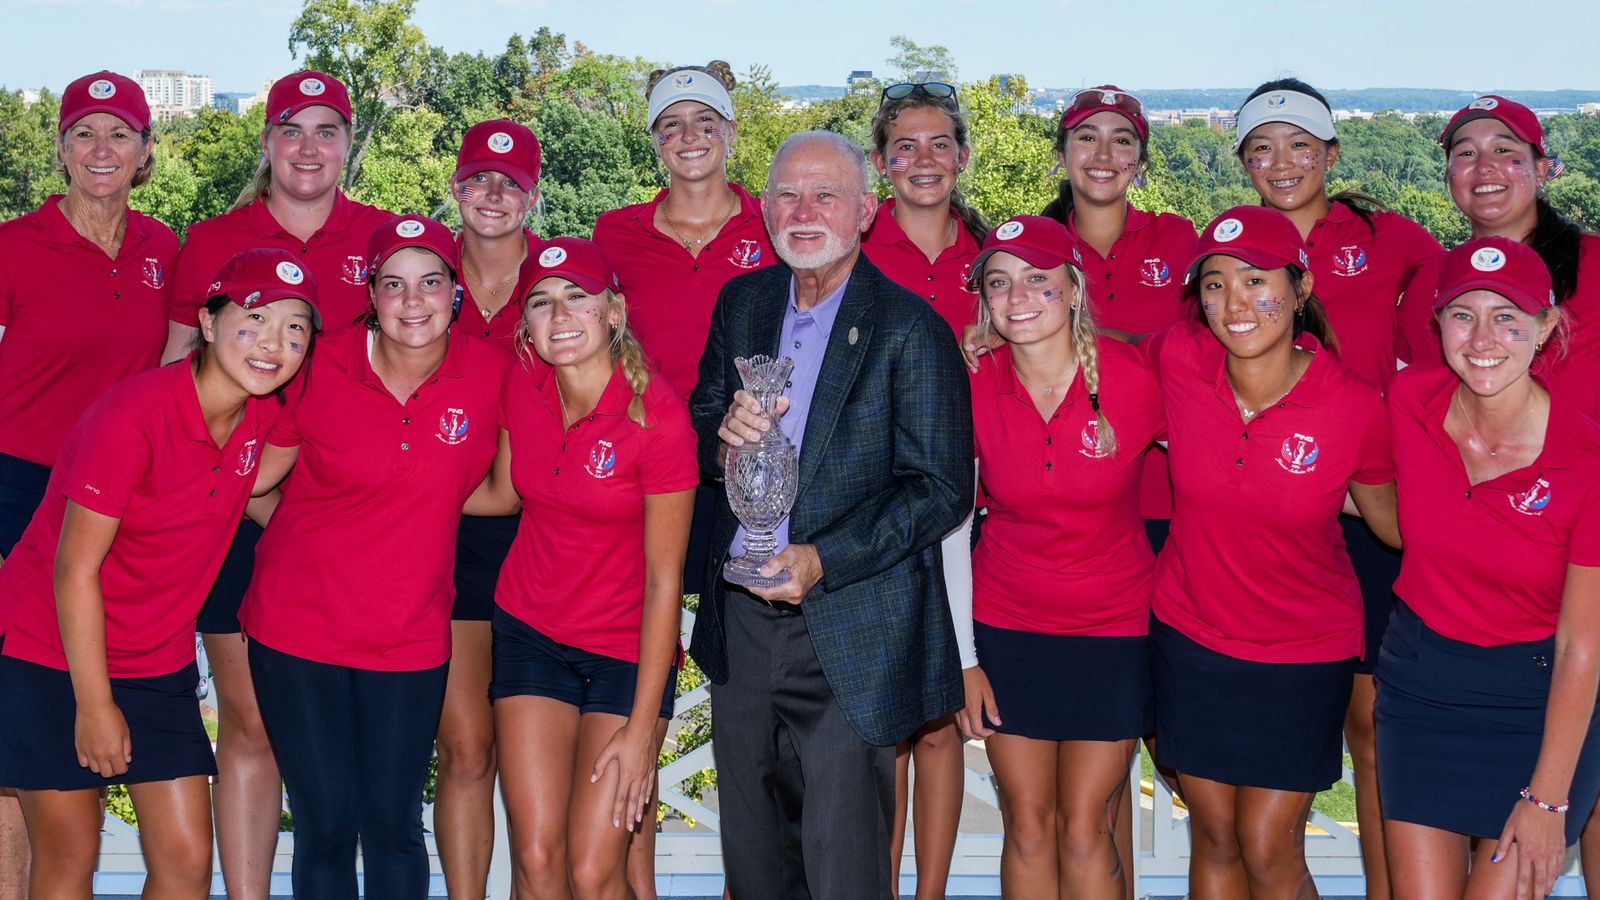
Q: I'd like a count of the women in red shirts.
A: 14